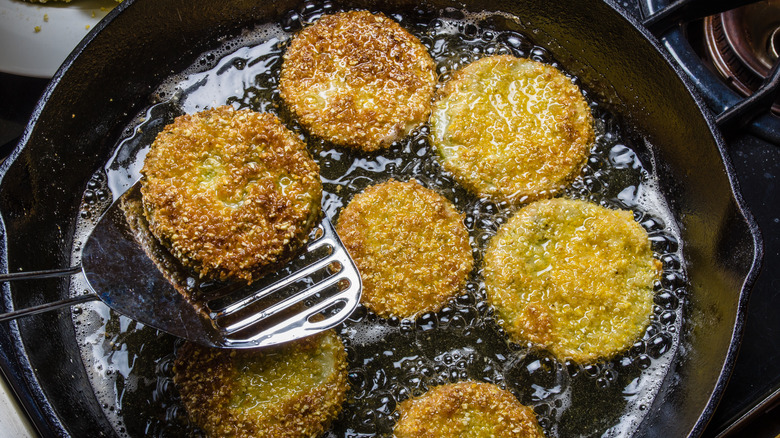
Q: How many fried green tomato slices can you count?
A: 7